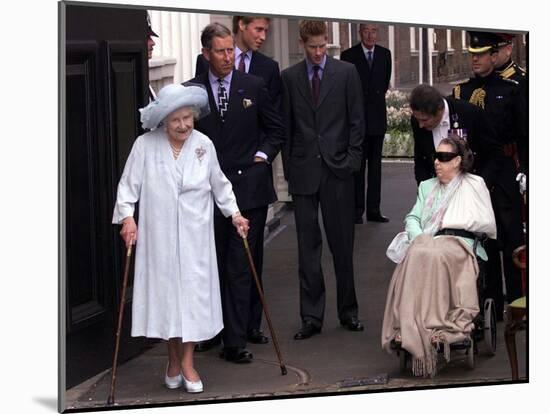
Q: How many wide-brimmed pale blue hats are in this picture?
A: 1